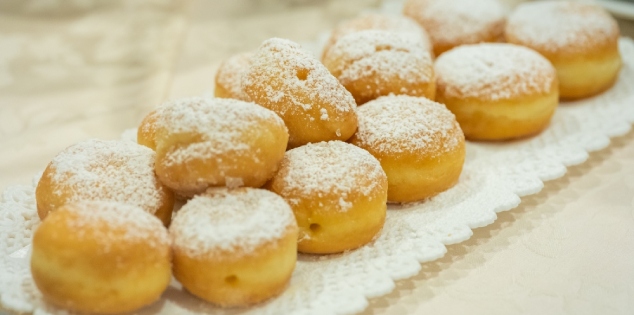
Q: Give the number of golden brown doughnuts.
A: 14